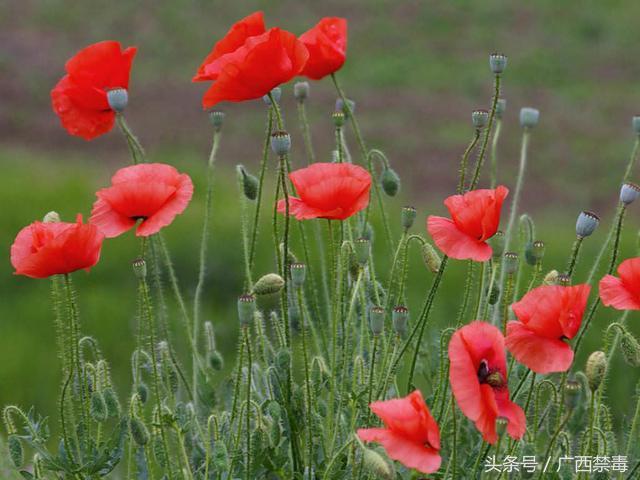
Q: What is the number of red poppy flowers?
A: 11